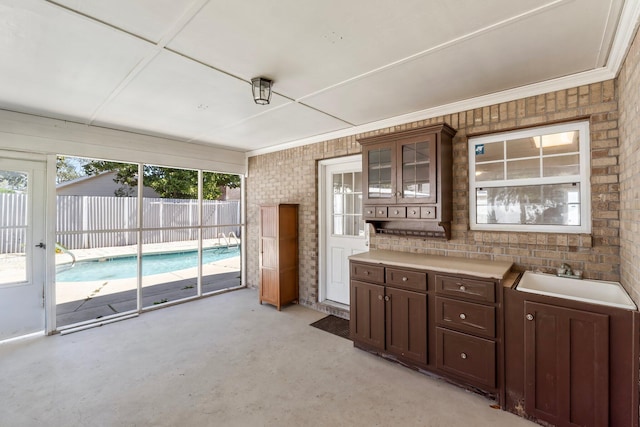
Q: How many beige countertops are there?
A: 1